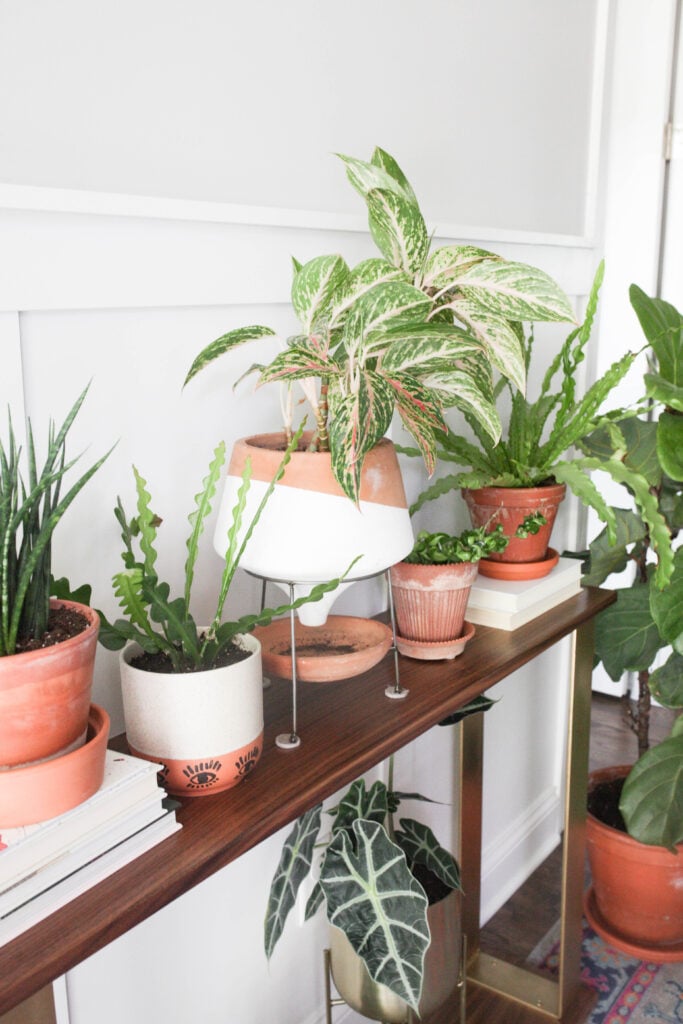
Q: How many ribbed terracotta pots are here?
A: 1